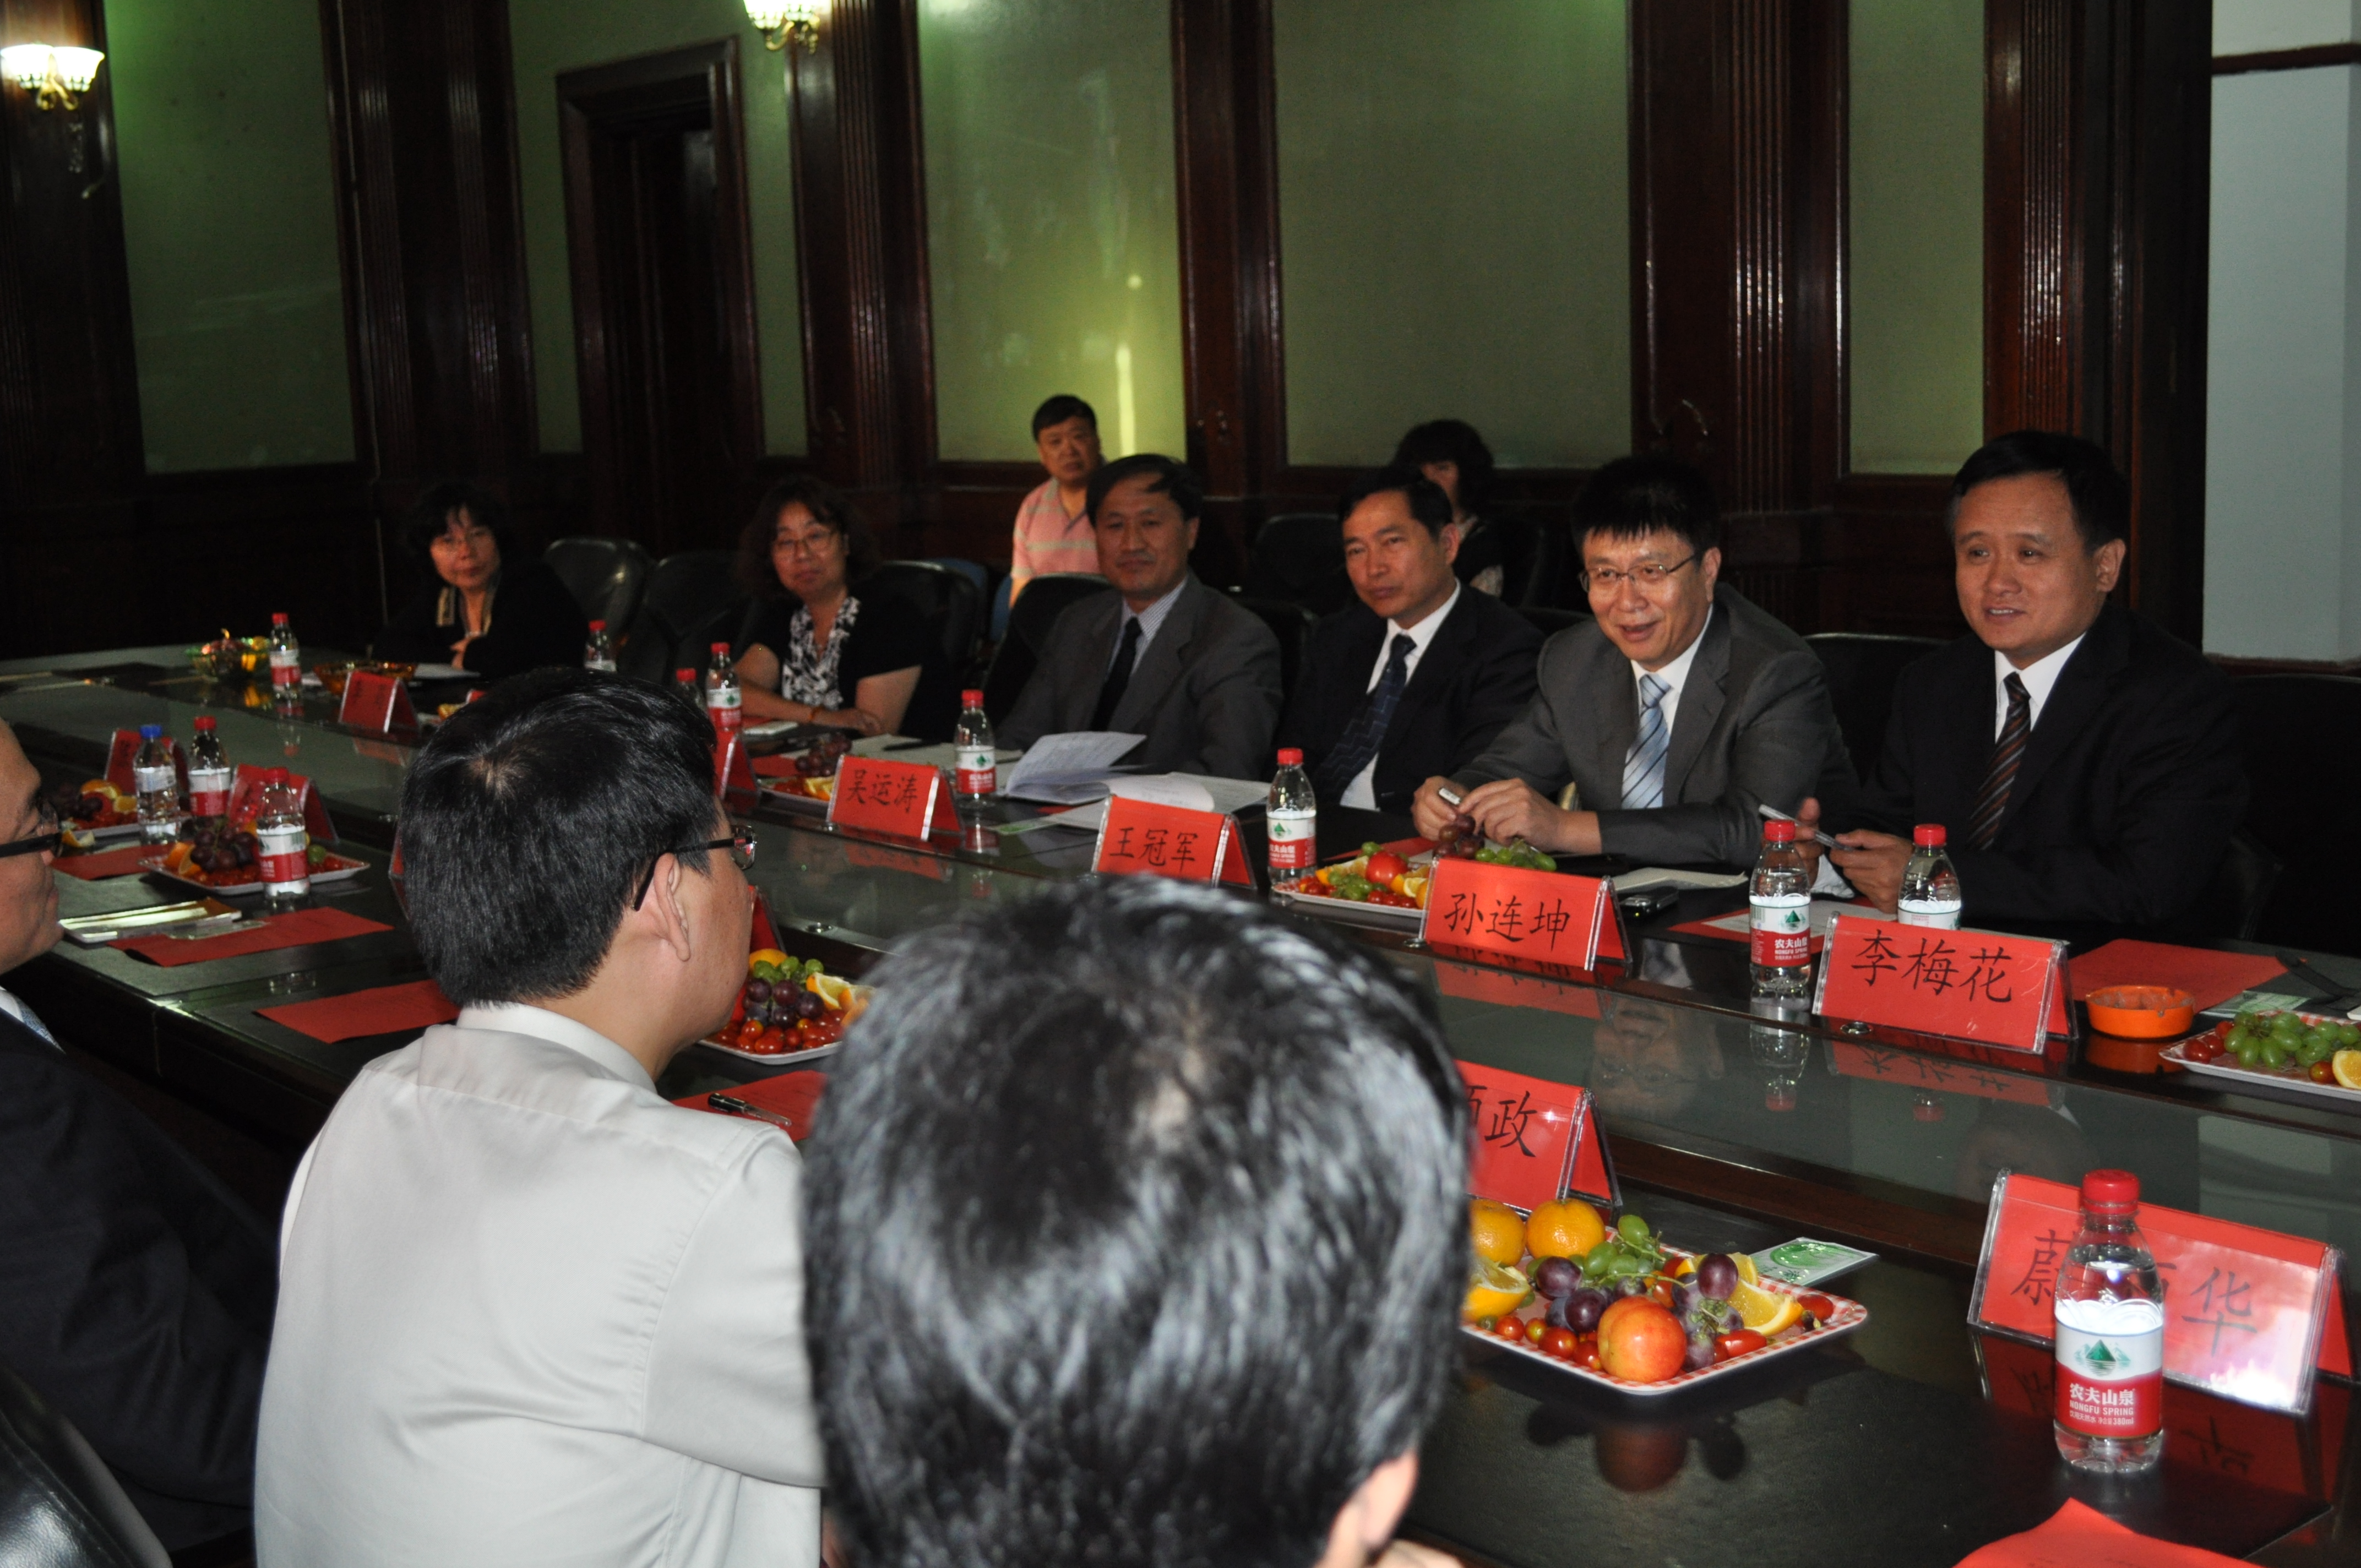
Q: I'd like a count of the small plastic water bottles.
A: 12